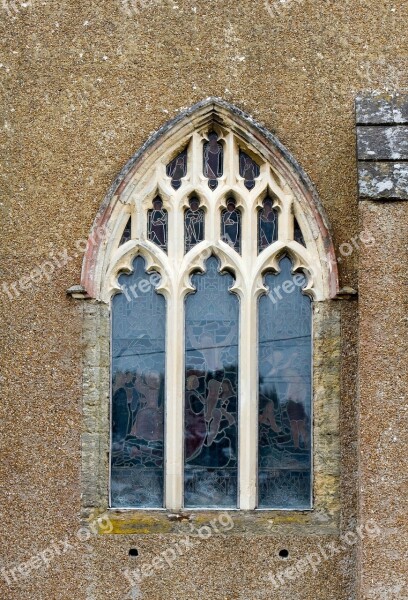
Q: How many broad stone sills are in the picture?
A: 1